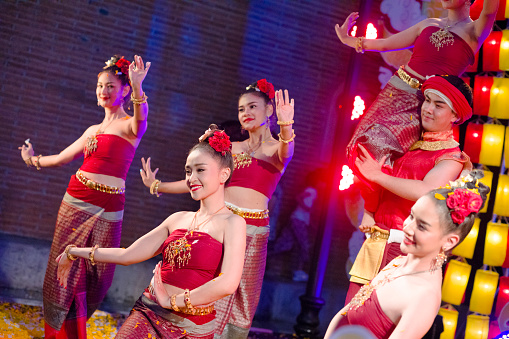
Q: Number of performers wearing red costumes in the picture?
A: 6